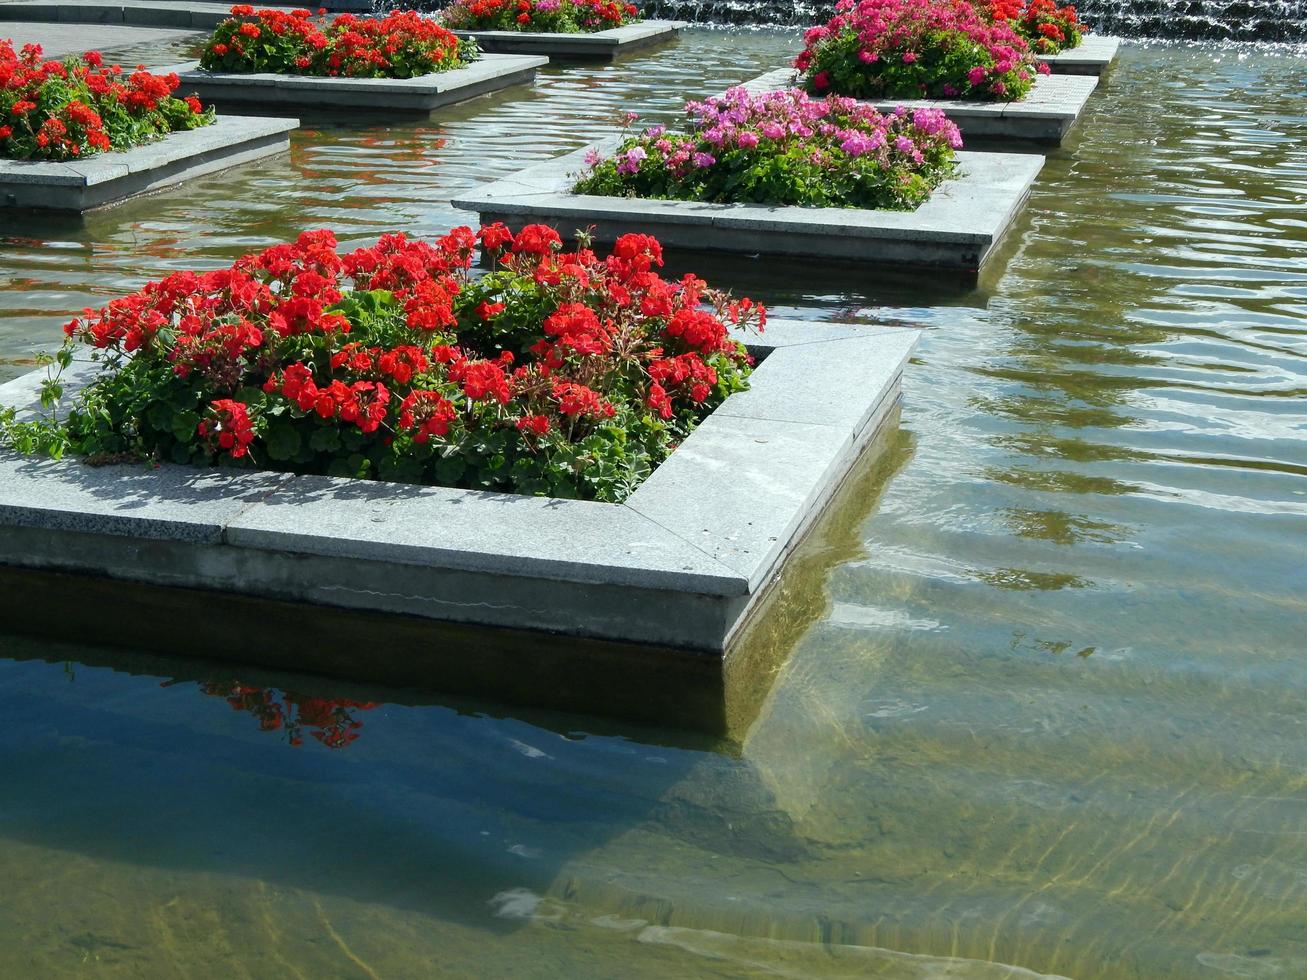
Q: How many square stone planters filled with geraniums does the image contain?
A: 7